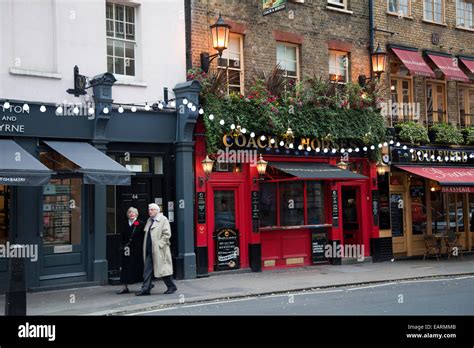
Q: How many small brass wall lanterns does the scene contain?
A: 4